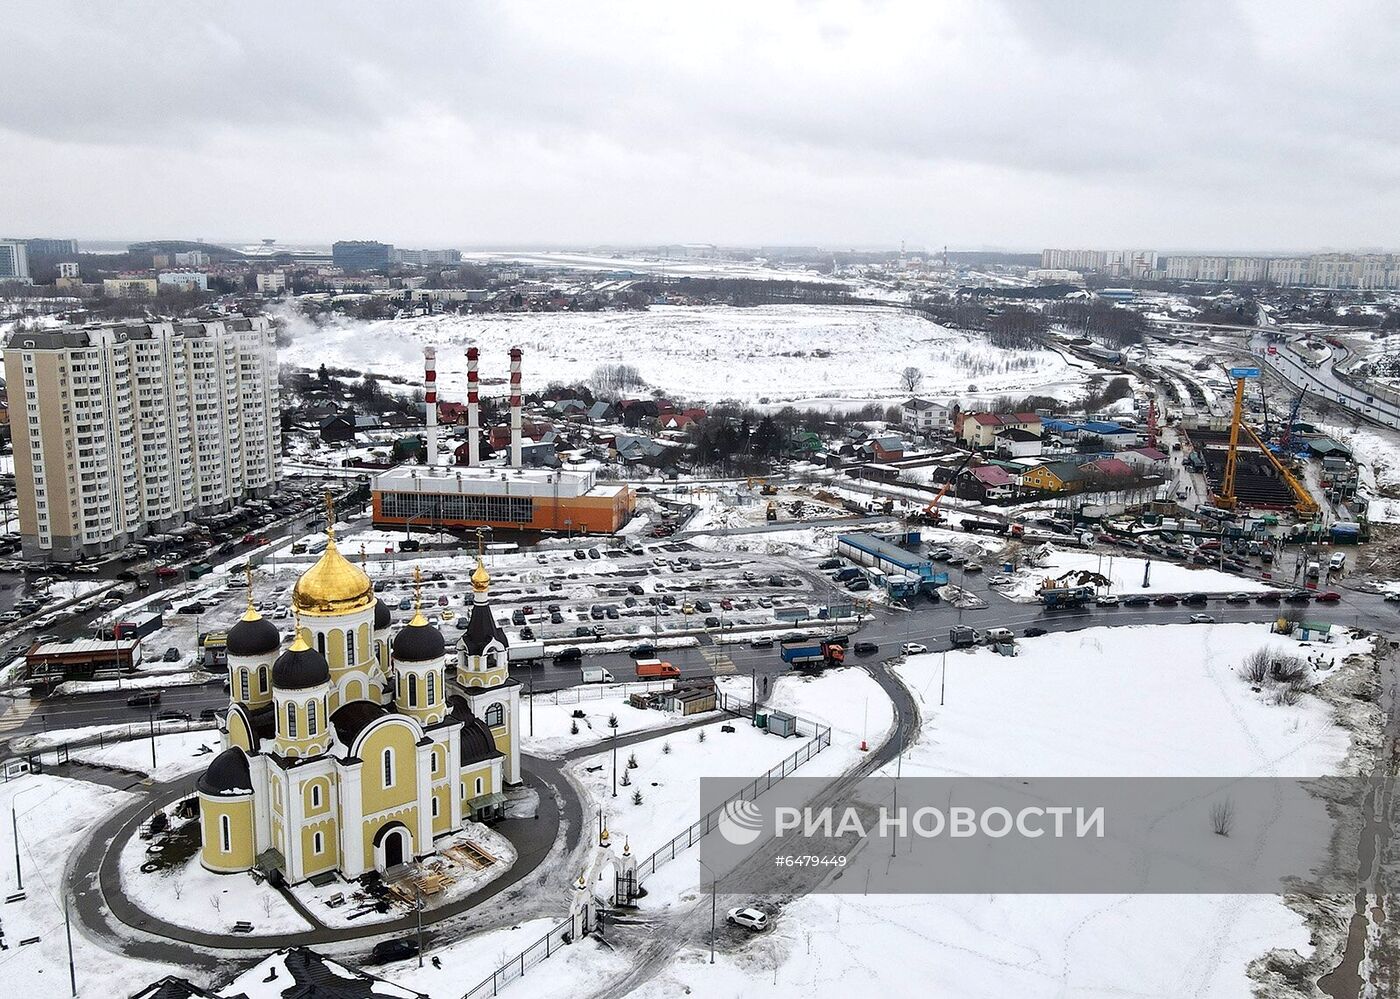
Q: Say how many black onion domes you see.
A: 4